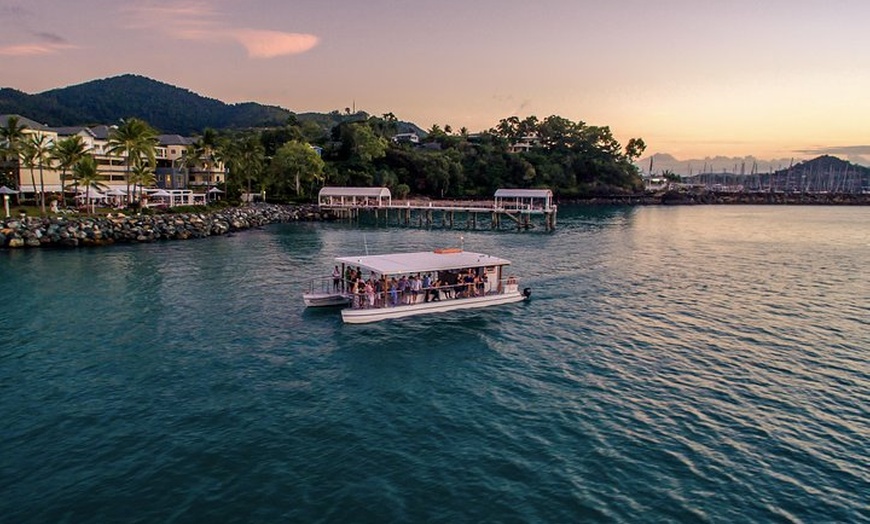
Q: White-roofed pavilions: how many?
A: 2